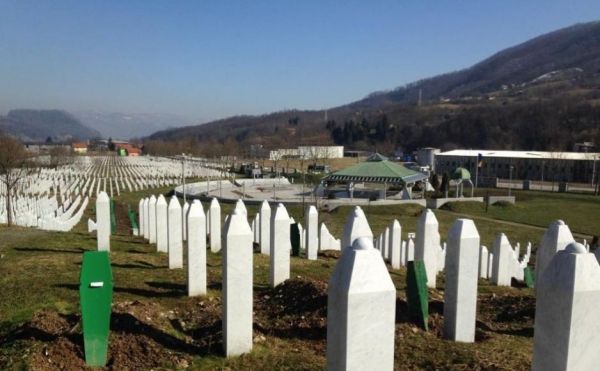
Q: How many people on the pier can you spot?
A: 0